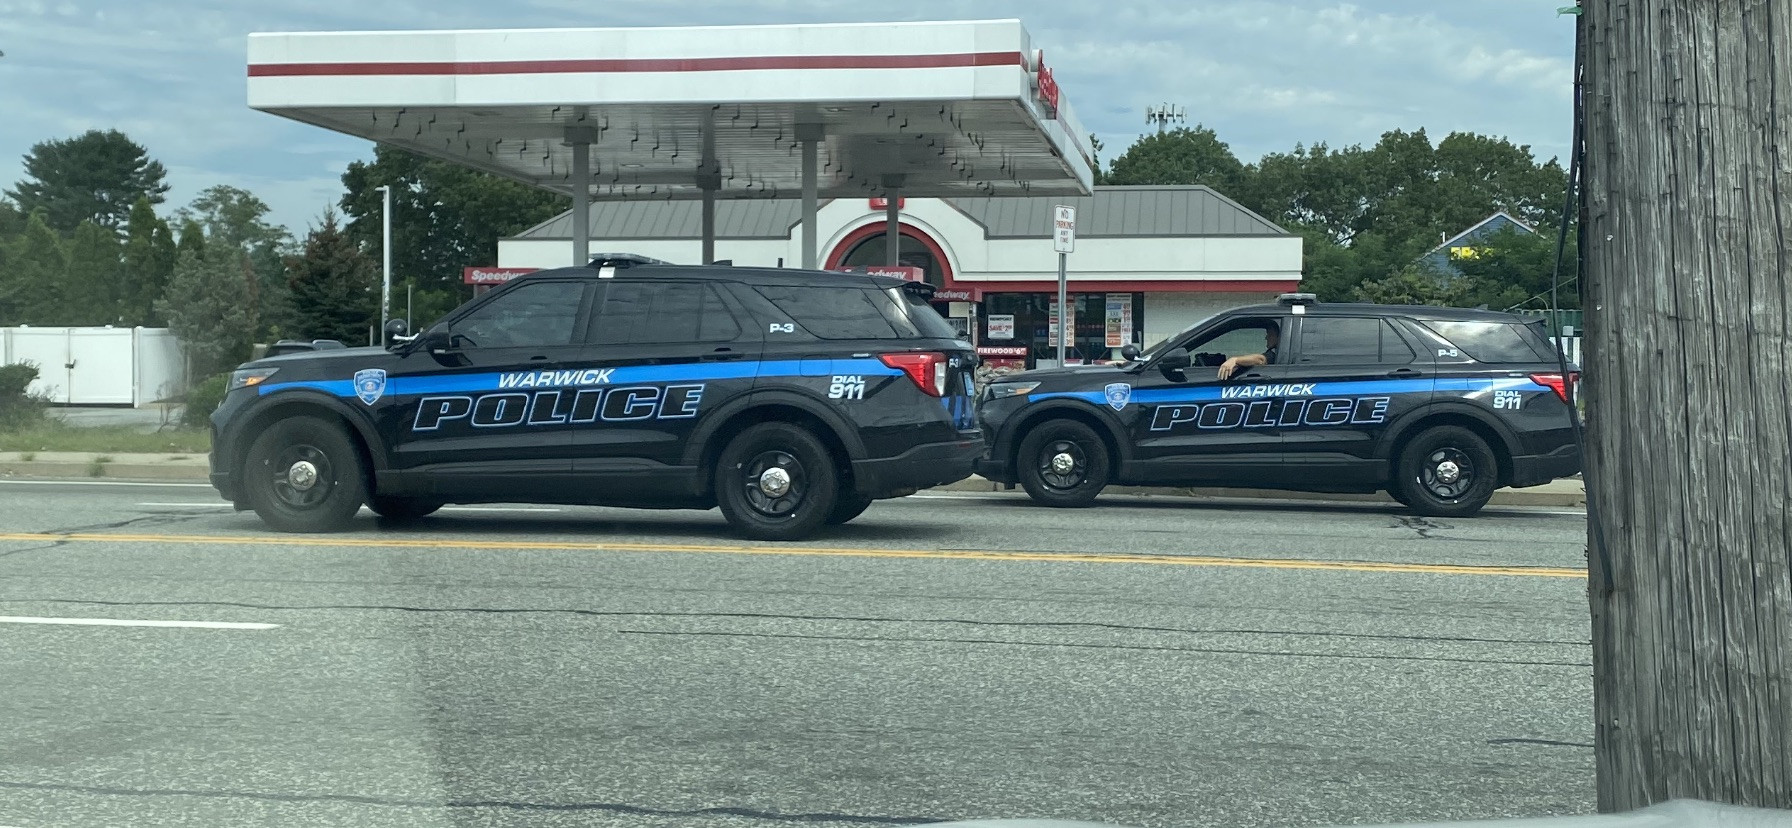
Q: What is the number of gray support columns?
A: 4